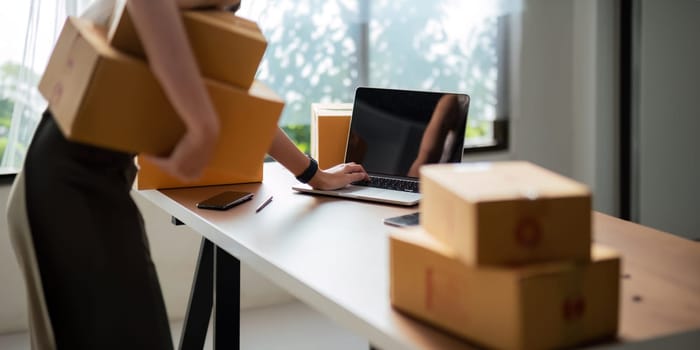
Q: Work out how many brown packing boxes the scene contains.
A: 6